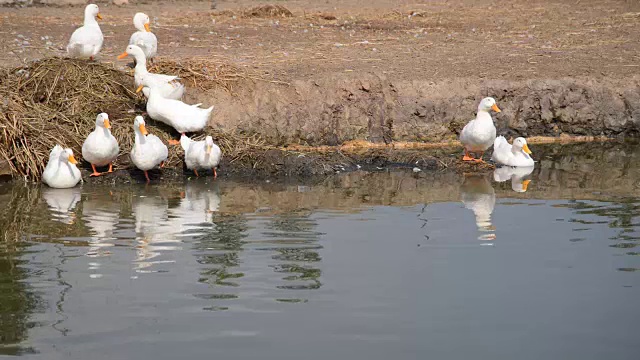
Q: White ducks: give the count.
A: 10